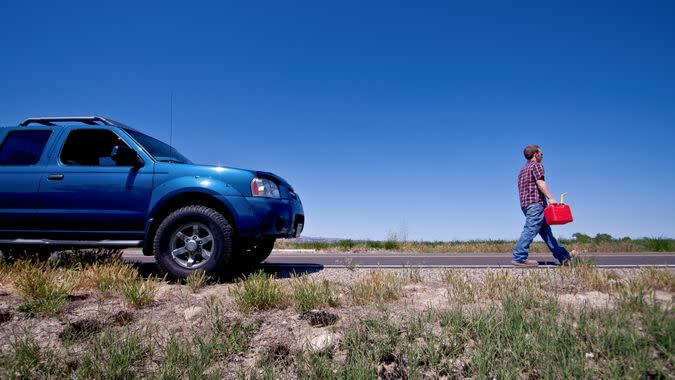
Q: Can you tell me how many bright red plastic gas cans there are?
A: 1